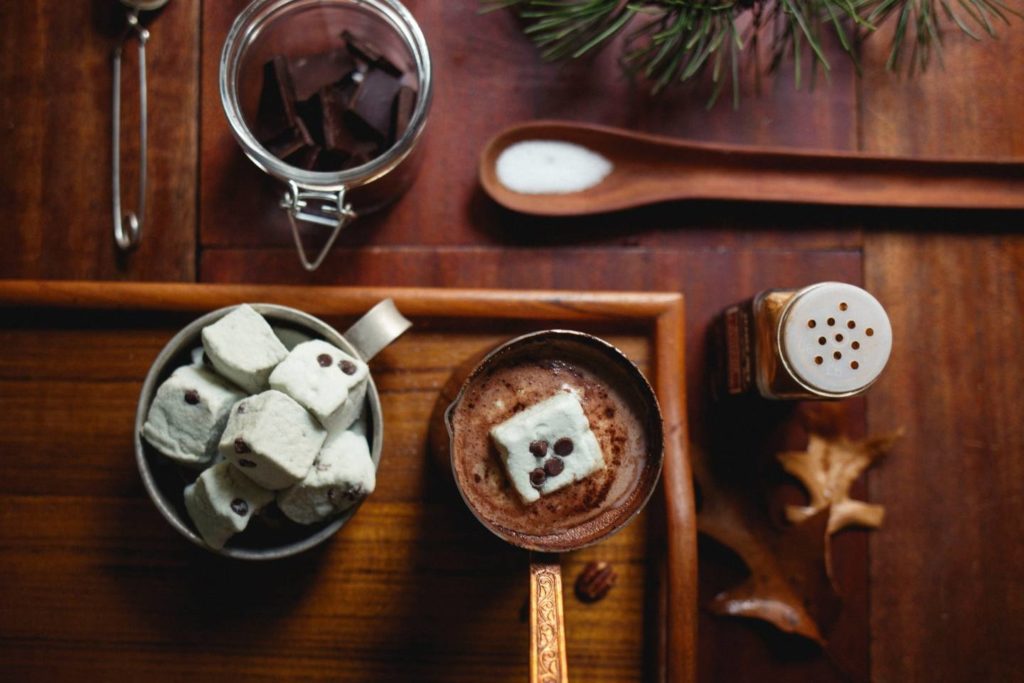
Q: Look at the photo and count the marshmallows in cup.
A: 6